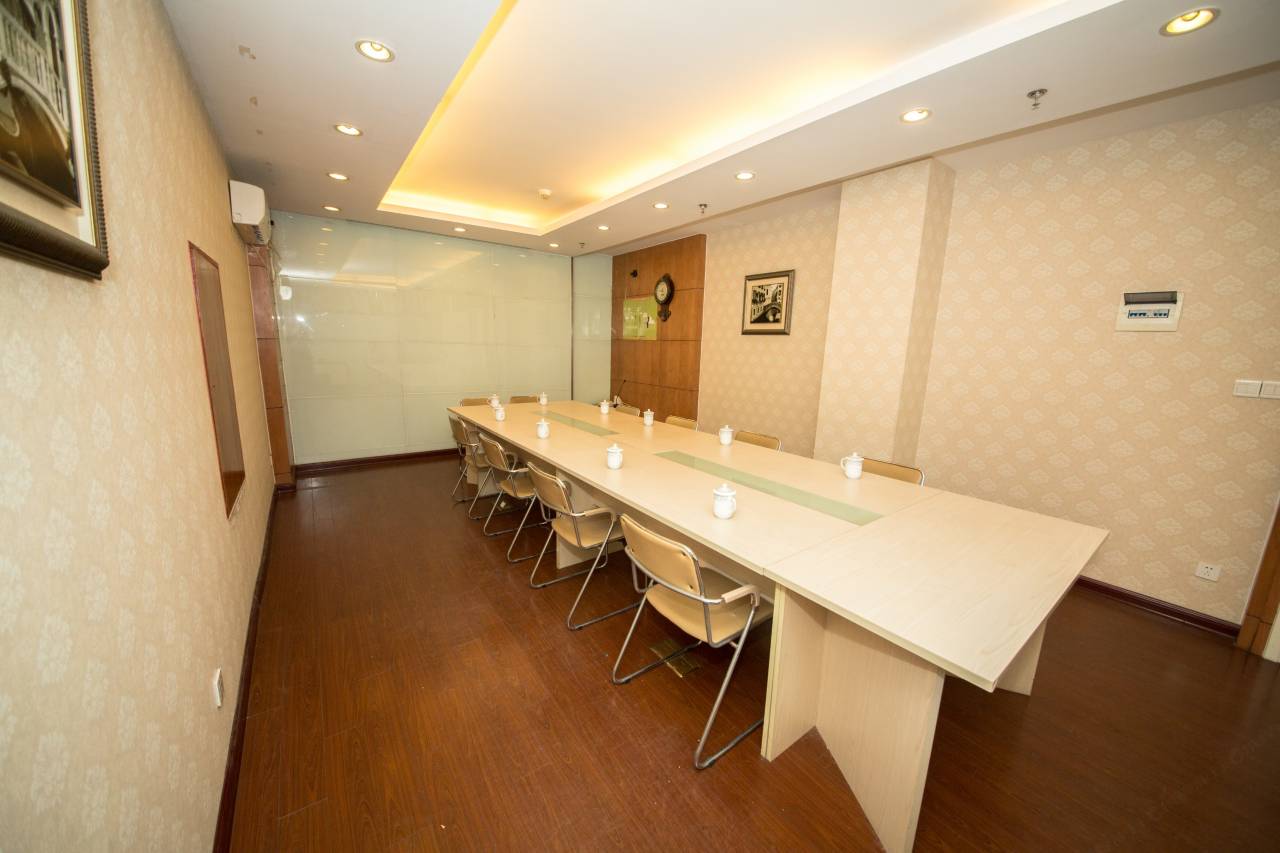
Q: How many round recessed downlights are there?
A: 11